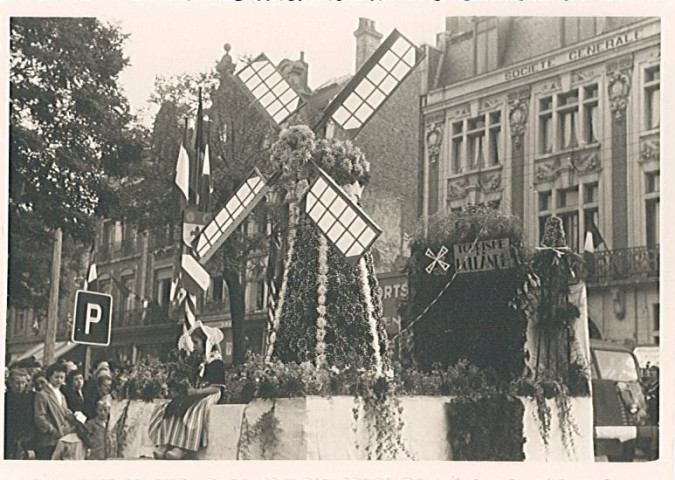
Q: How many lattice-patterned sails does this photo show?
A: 4